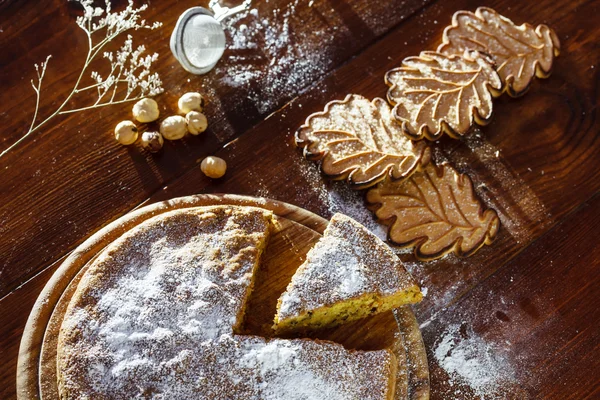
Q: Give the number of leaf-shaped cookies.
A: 4